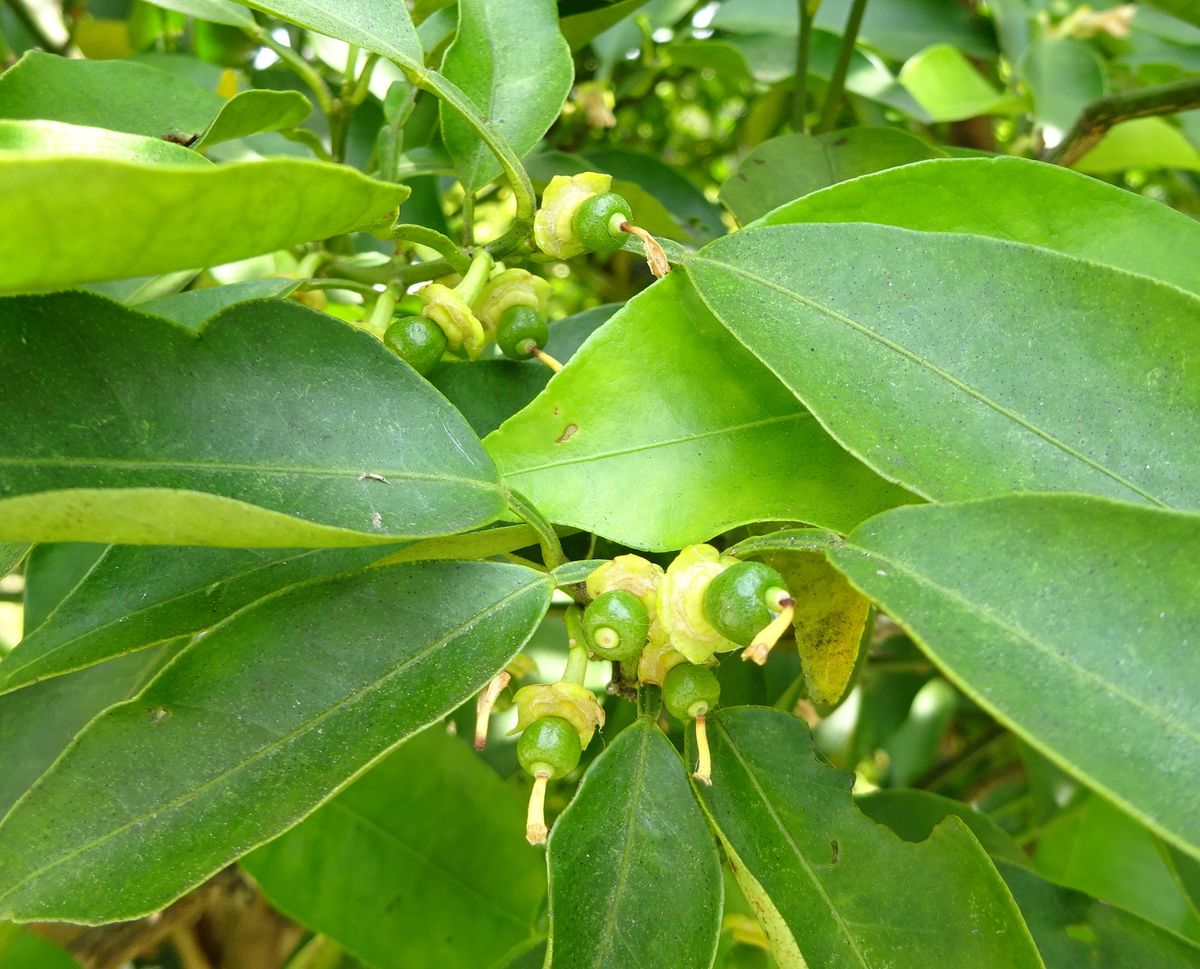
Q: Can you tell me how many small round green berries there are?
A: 7